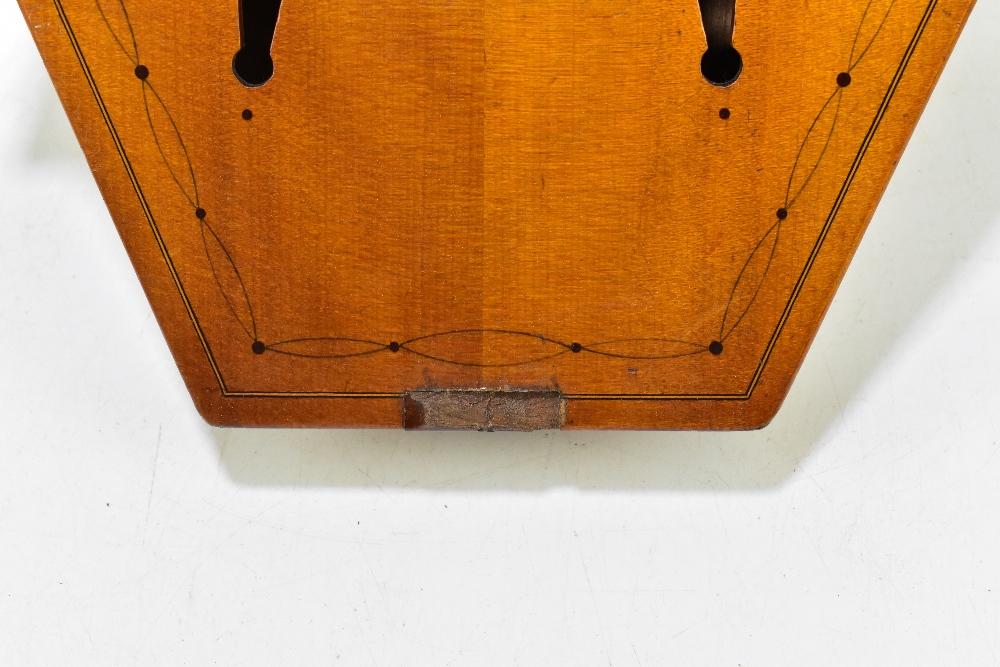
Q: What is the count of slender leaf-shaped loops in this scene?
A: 9